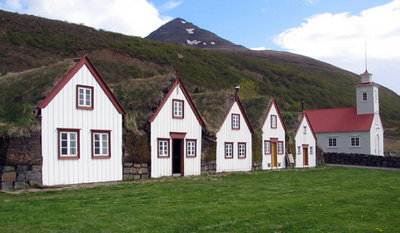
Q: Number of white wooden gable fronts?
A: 5